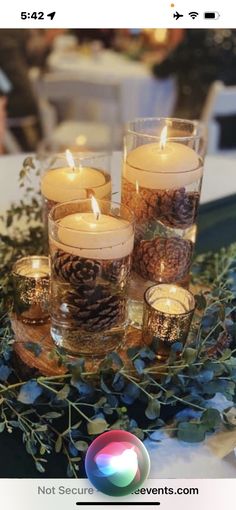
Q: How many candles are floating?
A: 3